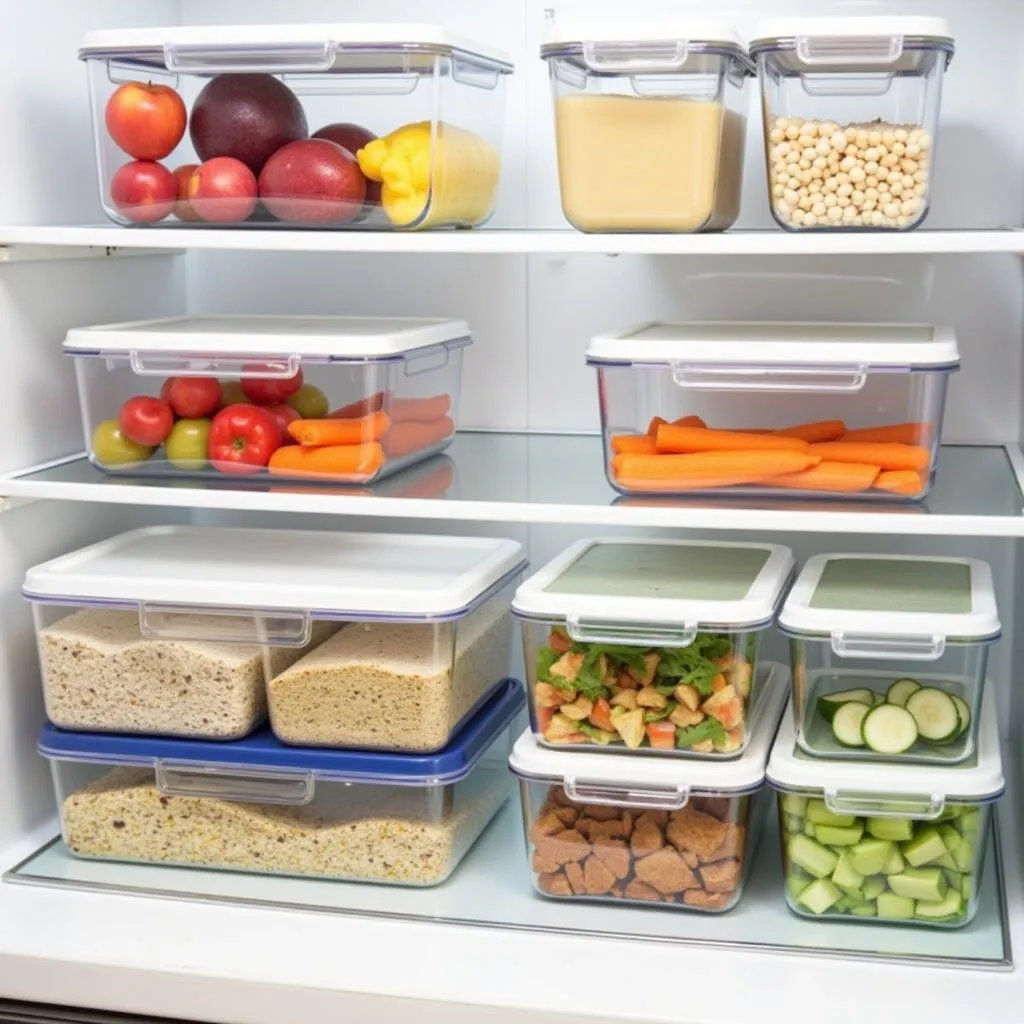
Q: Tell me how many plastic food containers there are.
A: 11